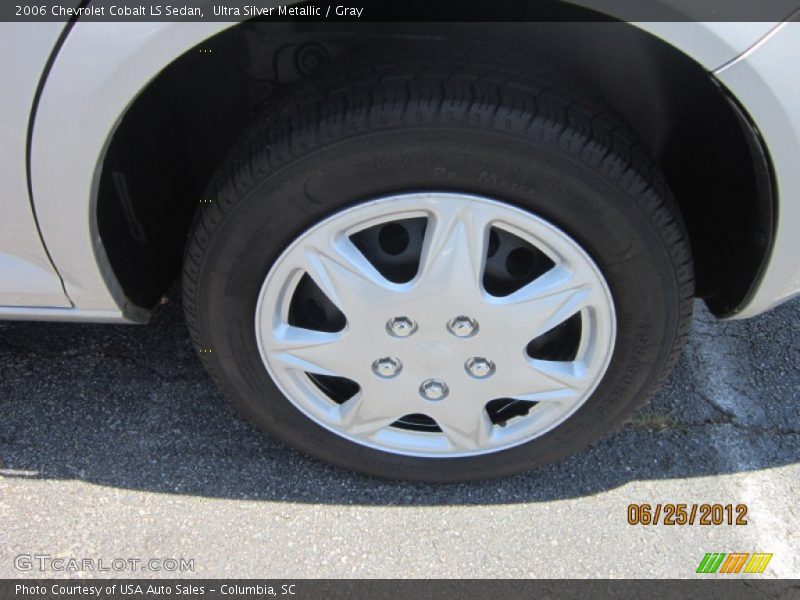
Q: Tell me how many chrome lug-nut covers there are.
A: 5